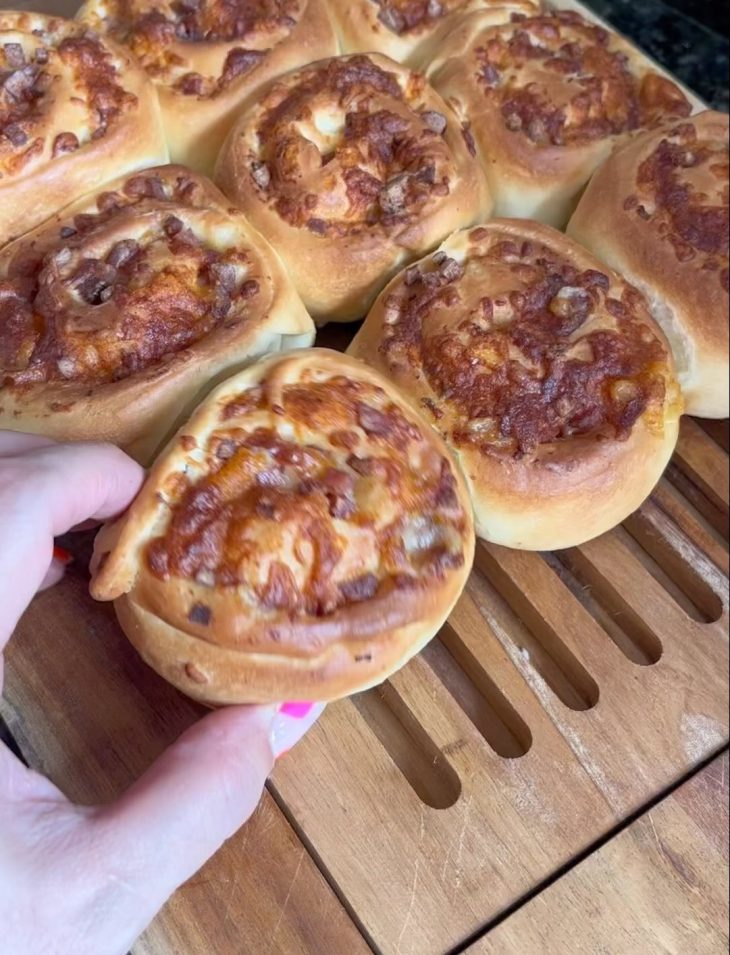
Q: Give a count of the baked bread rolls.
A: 9